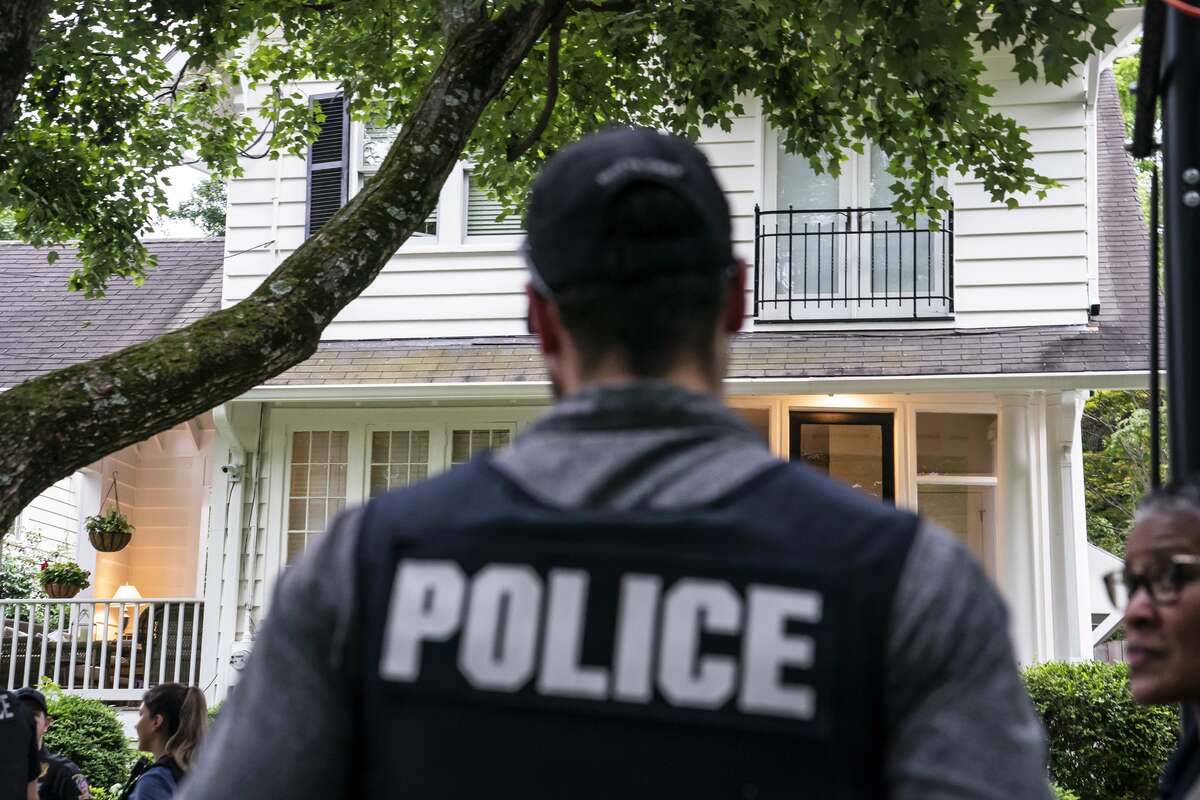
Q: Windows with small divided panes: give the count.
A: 3